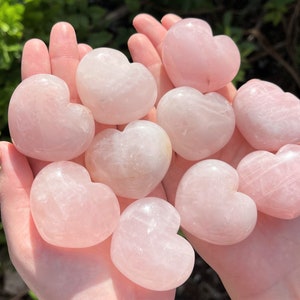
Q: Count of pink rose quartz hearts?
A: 10